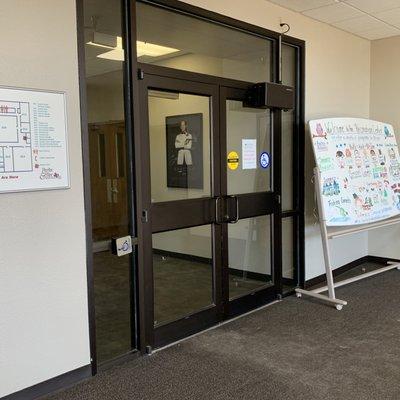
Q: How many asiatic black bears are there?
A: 0